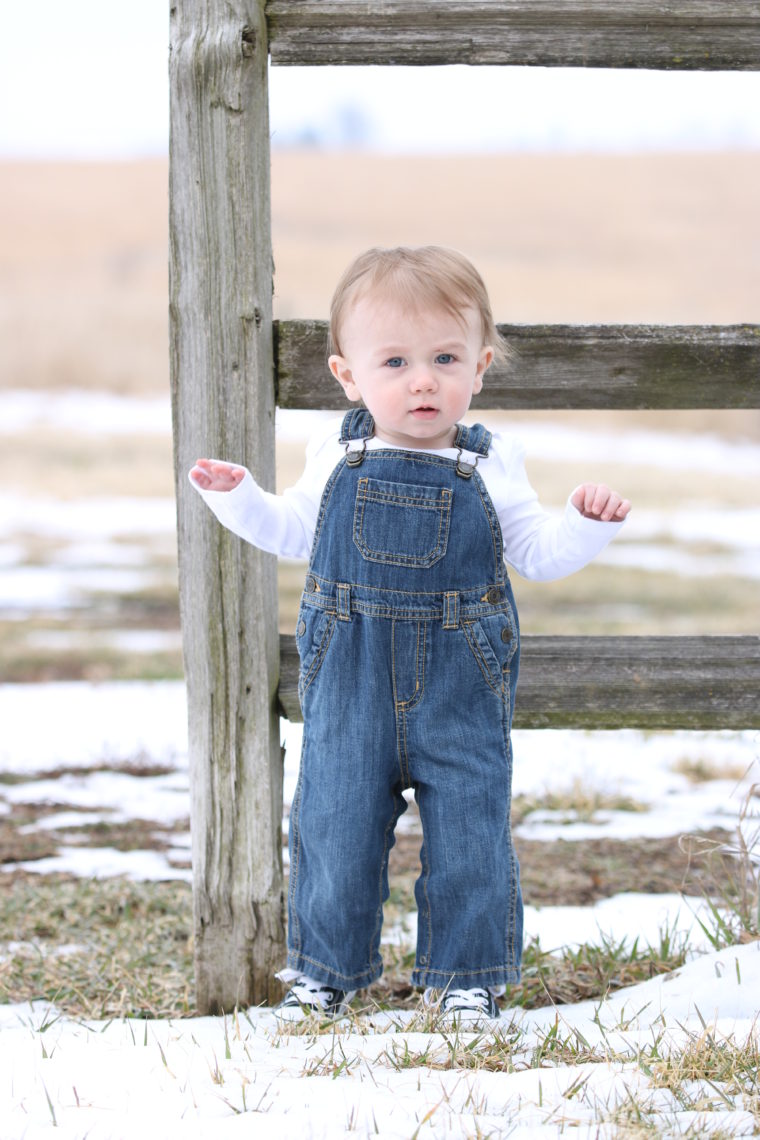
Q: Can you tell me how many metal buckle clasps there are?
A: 2